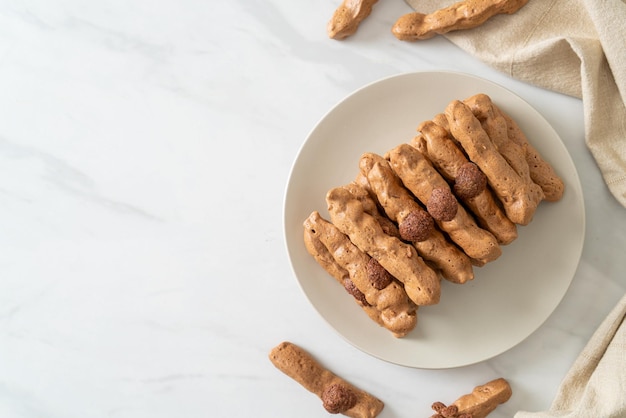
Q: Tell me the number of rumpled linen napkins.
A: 2